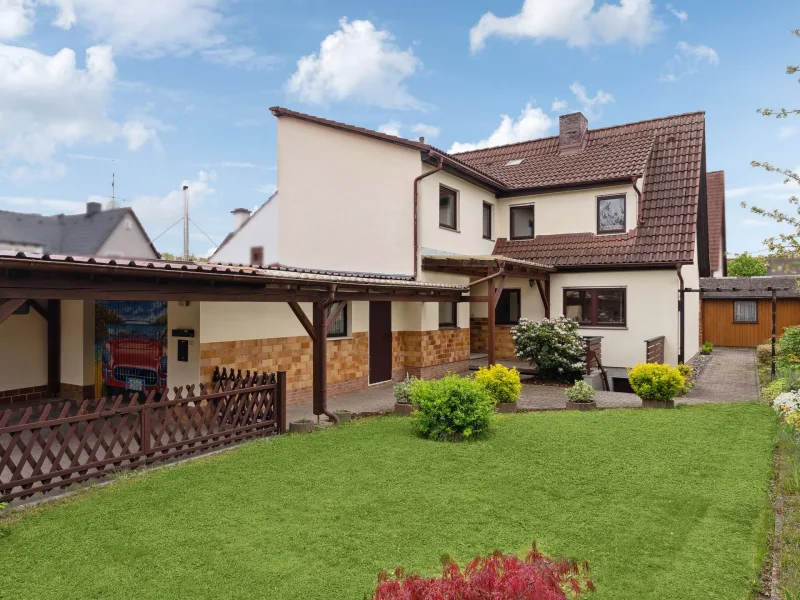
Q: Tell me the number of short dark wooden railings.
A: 2